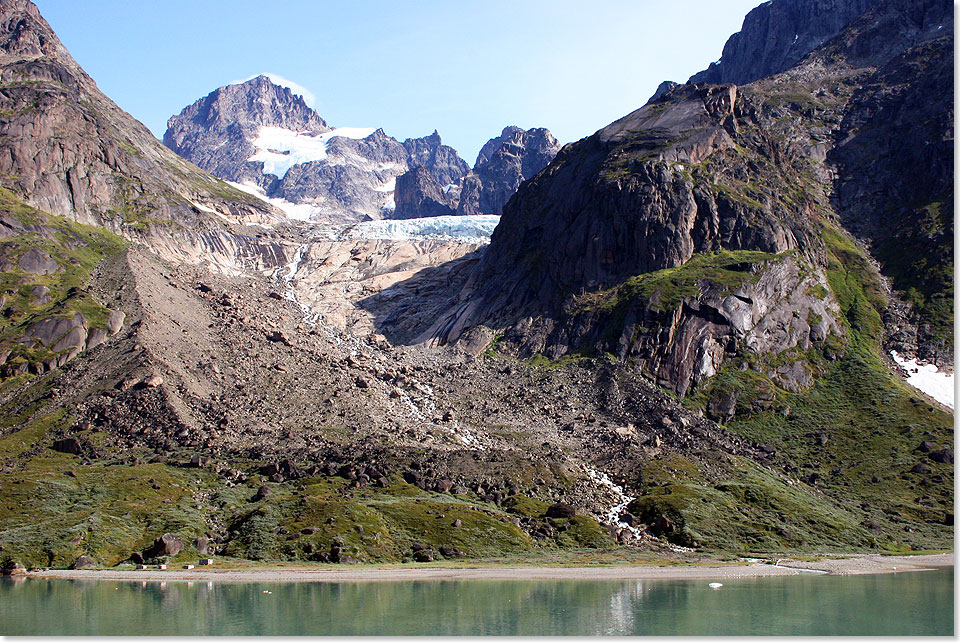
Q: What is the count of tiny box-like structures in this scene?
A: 4